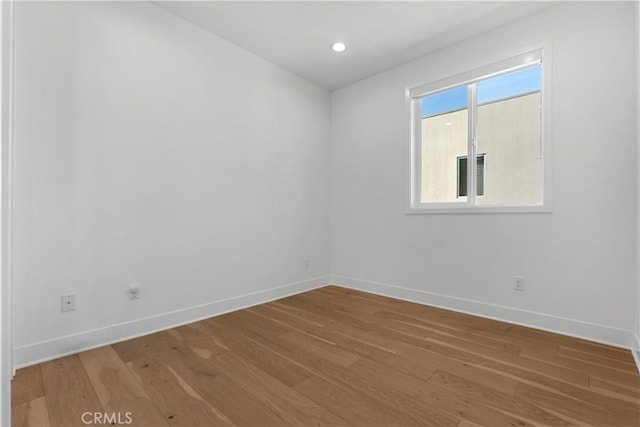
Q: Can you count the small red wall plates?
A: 0